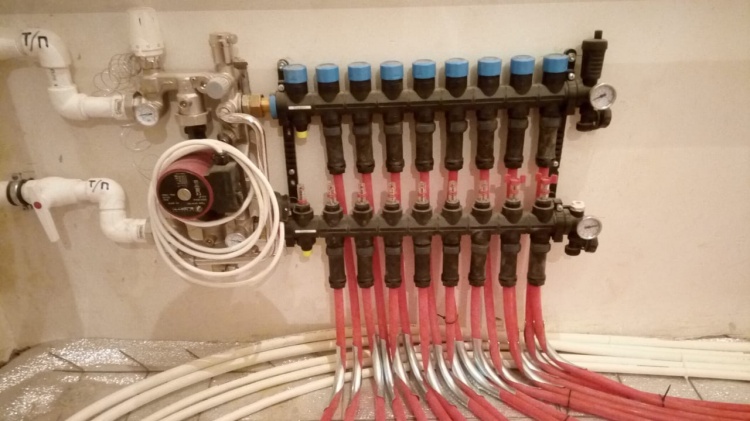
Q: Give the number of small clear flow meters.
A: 9